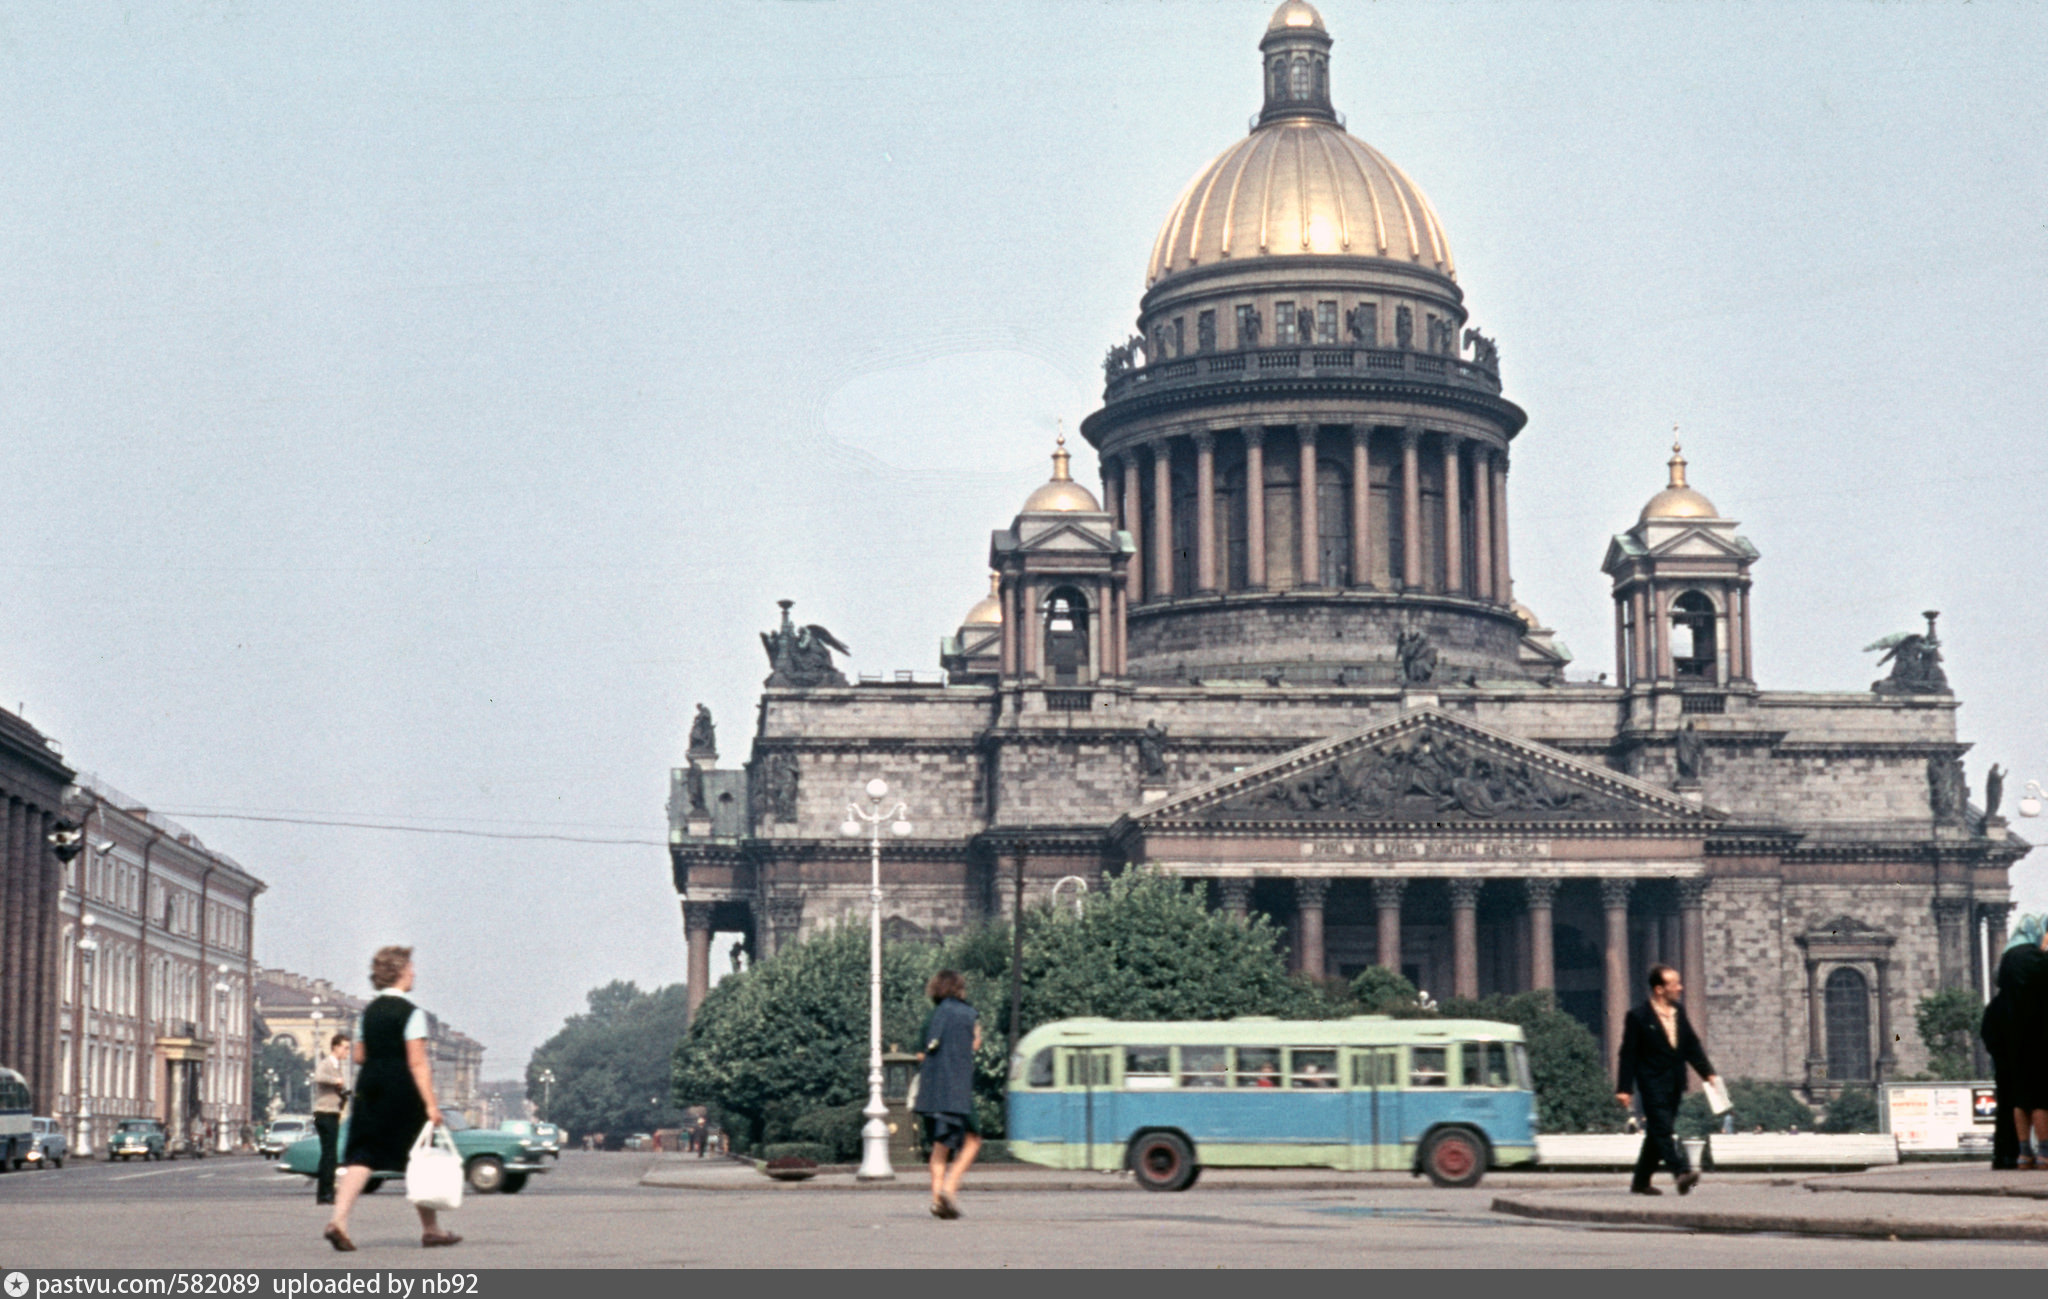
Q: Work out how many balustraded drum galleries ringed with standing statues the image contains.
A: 1